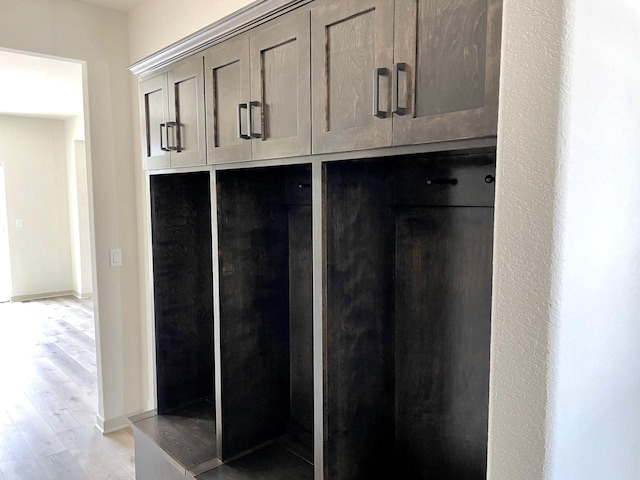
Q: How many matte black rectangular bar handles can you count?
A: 6